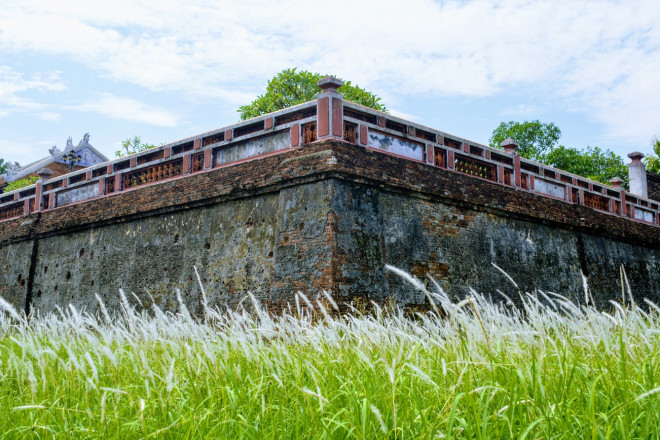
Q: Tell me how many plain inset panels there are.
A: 5